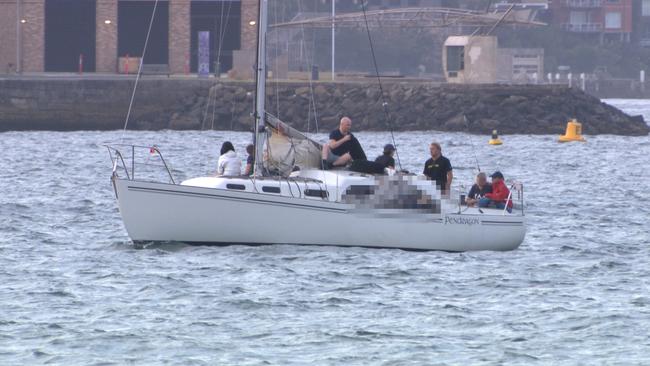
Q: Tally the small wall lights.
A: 3